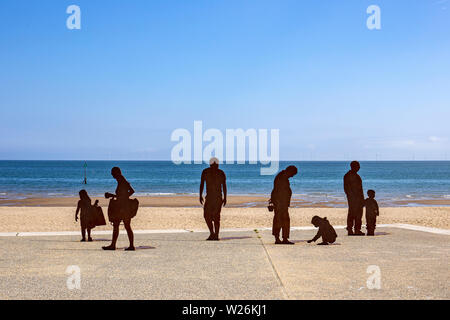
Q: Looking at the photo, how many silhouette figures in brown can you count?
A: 7